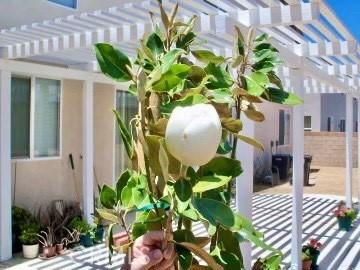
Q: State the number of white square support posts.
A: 5